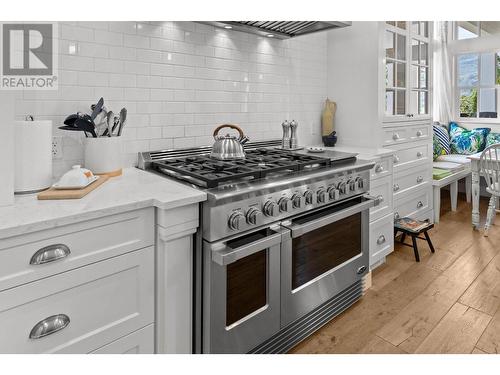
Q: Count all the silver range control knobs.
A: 11